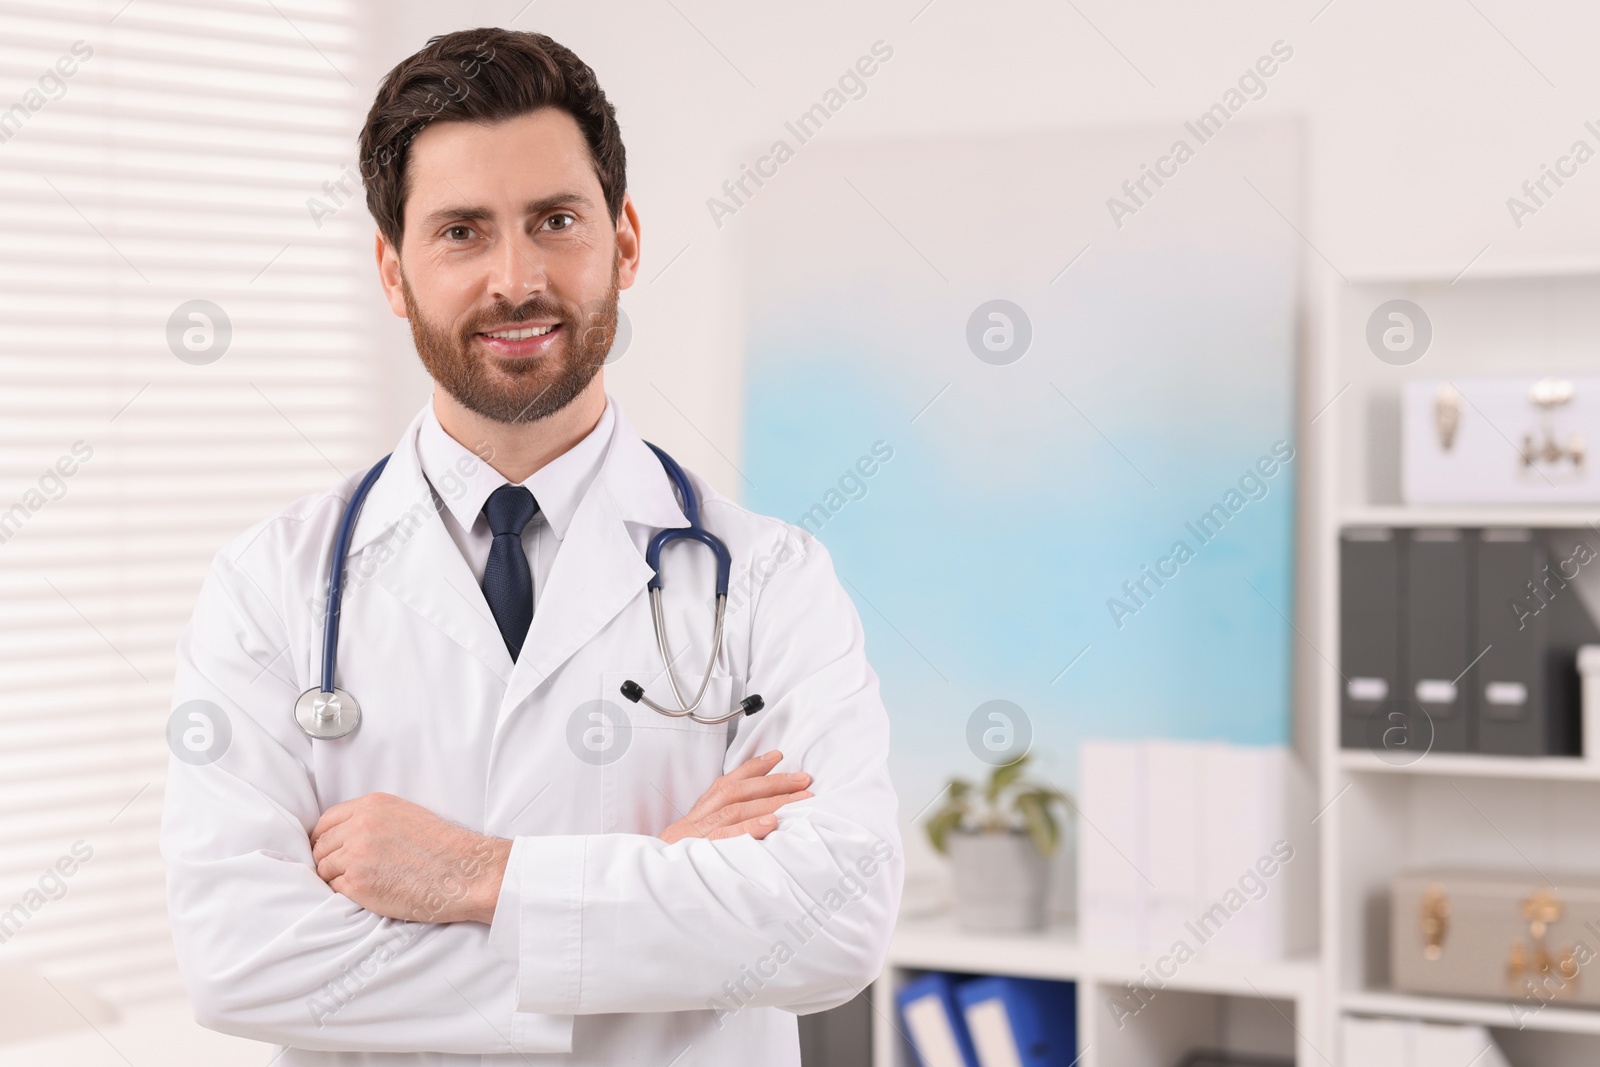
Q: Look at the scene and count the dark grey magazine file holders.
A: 3